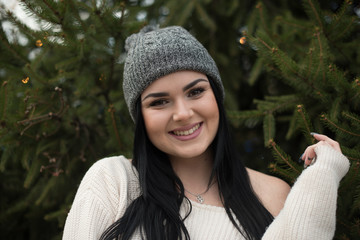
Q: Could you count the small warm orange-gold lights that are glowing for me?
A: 3